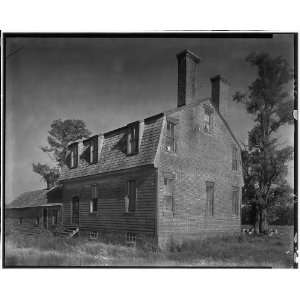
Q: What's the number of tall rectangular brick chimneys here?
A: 2